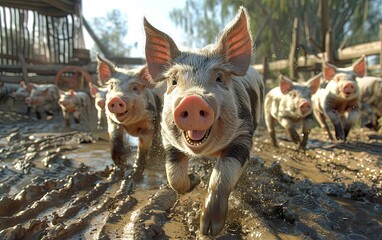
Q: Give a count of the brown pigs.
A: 0